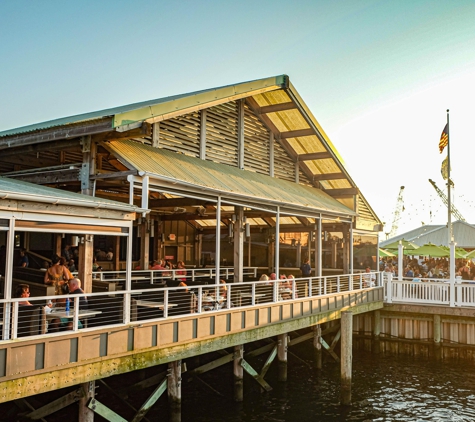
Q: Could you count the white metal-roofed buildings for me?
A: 1